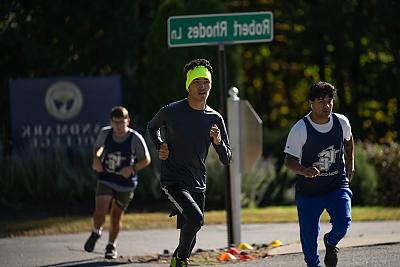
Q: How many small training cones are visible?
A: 5